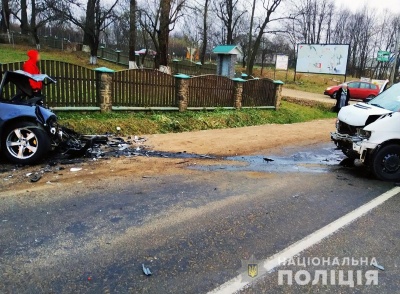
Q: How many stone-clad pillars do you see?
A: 4